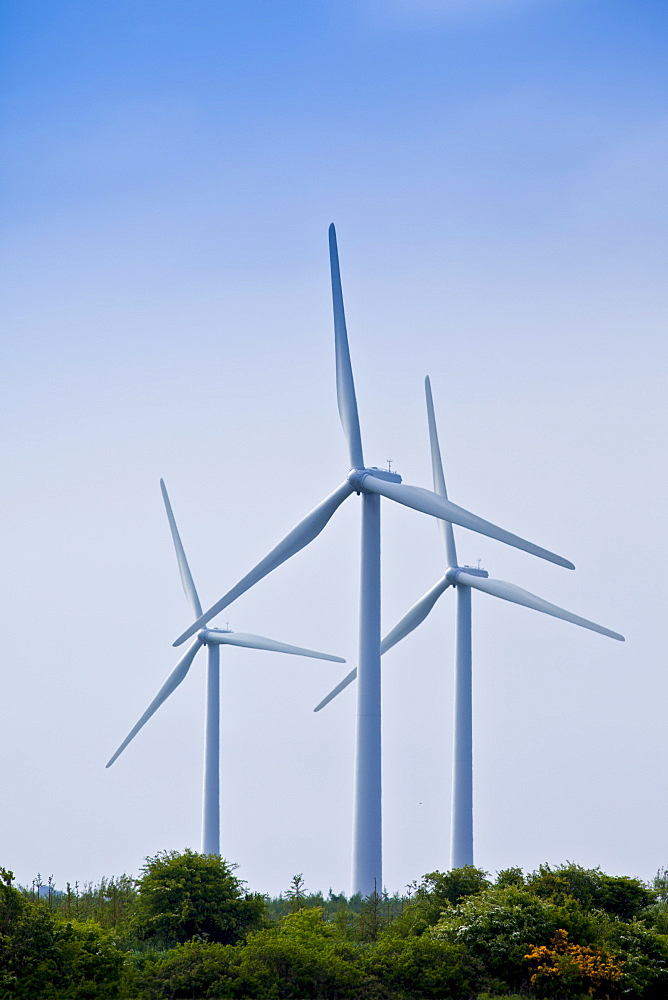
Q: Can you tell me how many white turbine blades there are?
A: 9